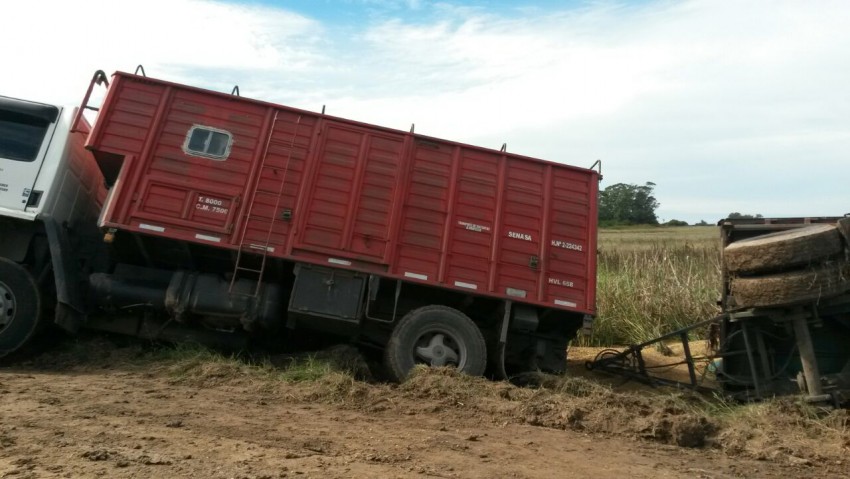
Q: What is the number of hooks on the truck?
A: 6